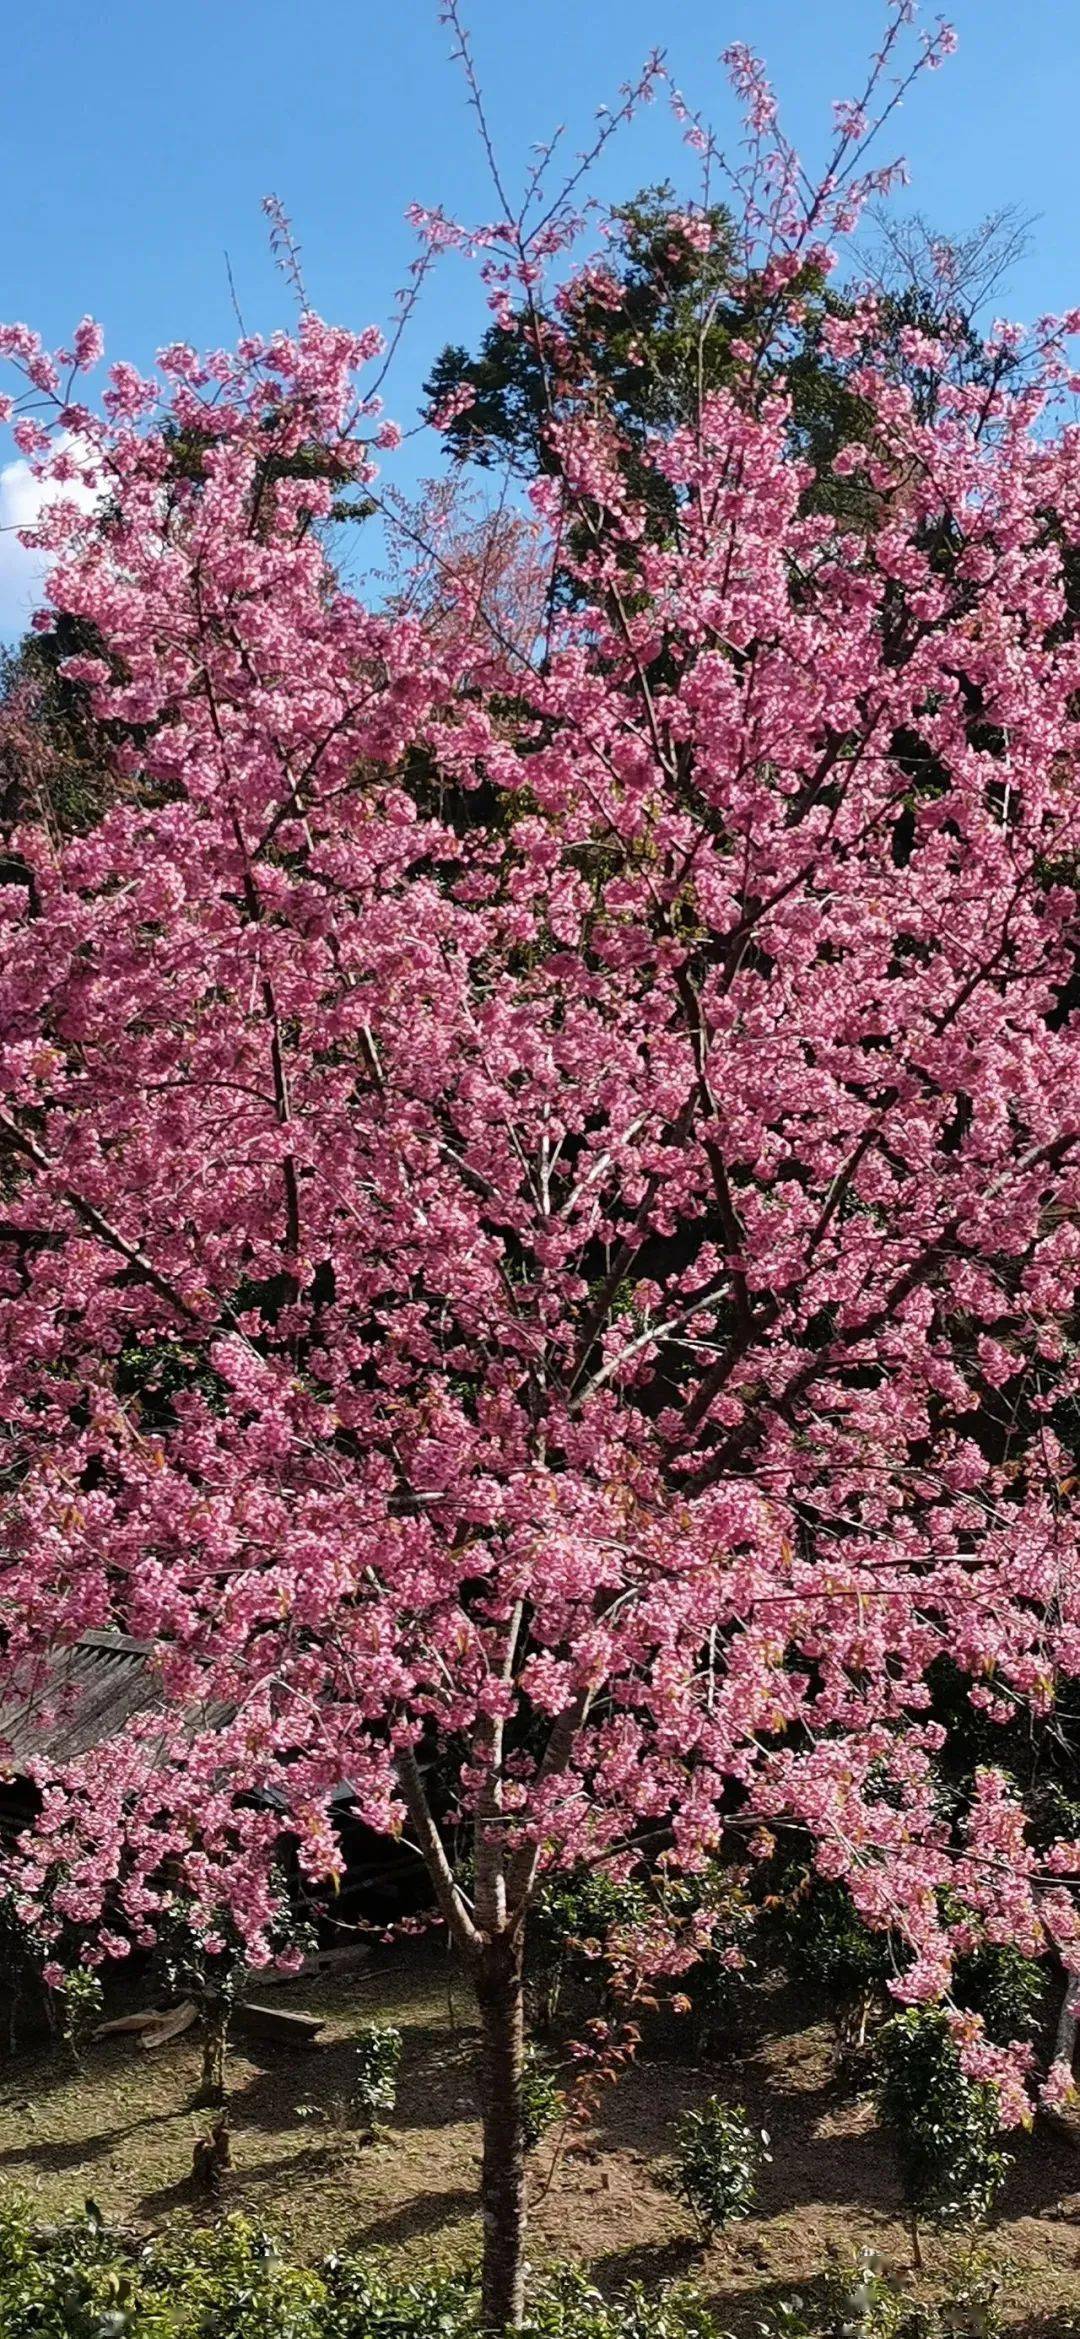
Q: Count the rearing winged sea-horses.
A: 0